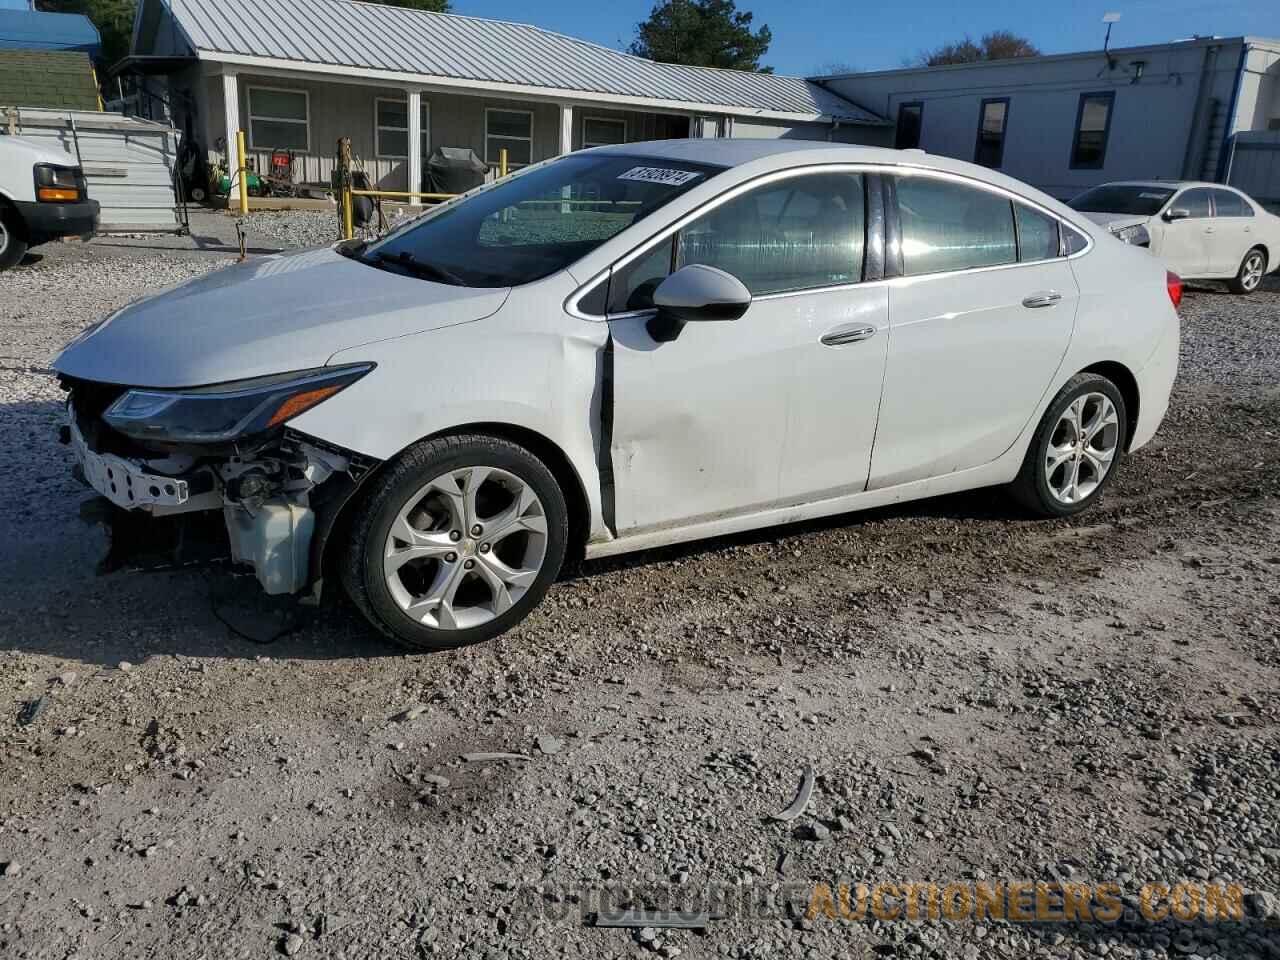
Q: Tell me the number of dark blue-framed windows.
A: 3